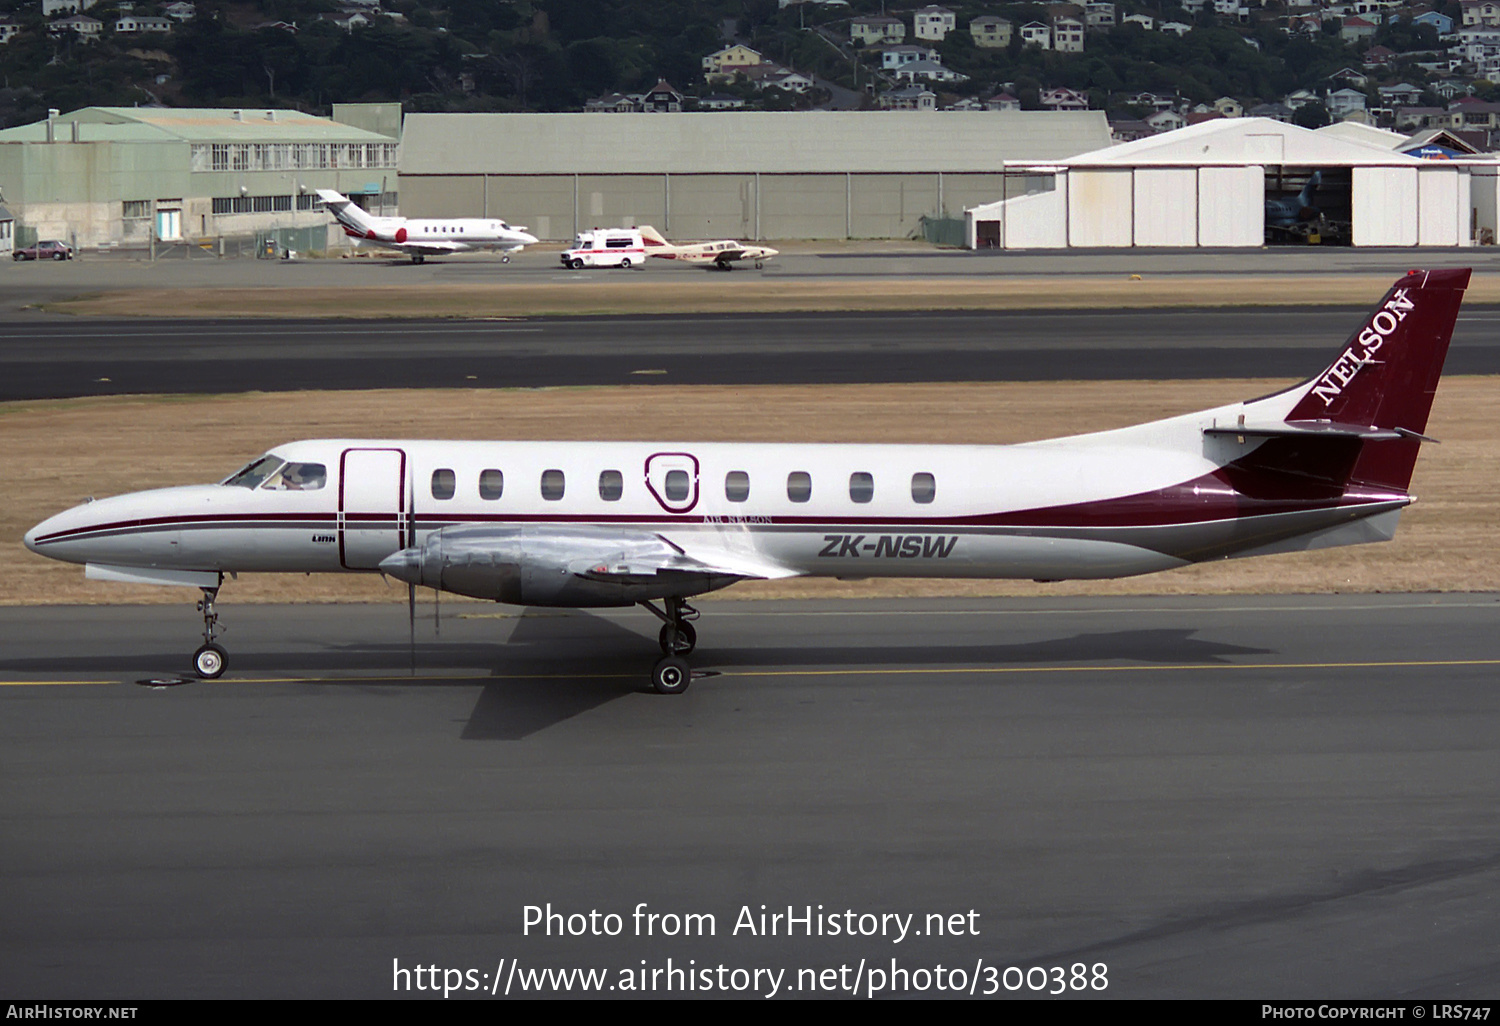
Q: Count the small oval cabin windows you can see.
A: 9